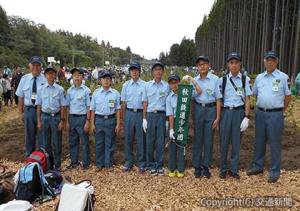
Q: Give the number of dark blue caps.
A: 10